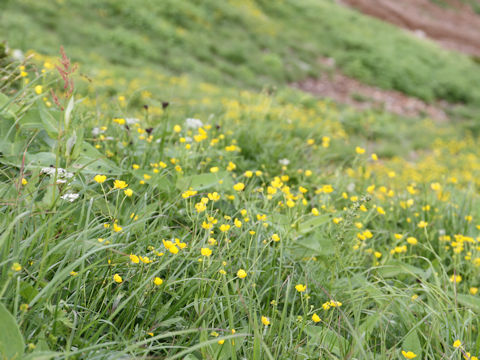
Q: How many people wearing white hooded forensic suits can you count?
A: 0